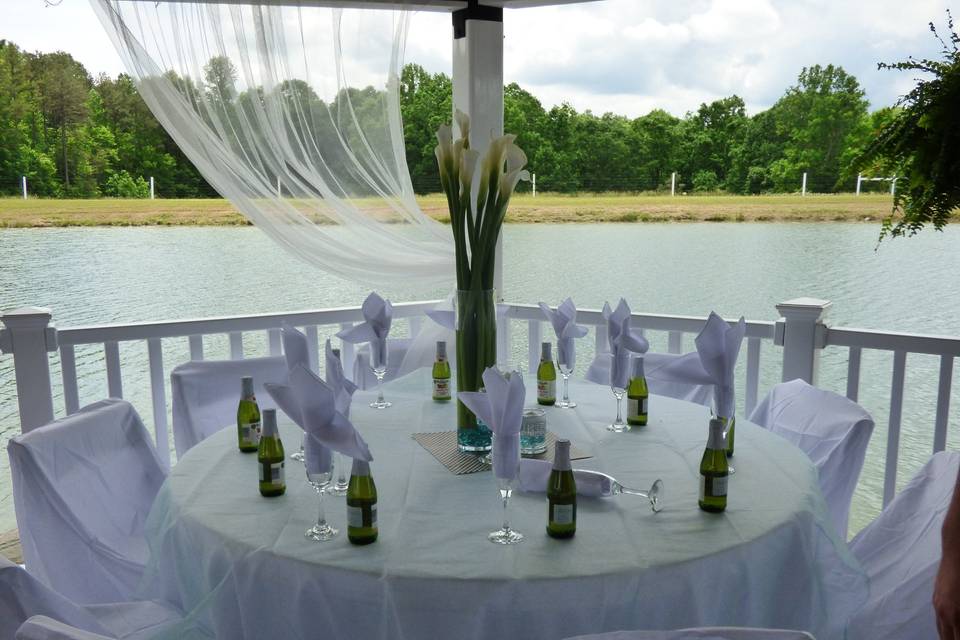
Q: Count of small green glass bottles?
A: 9